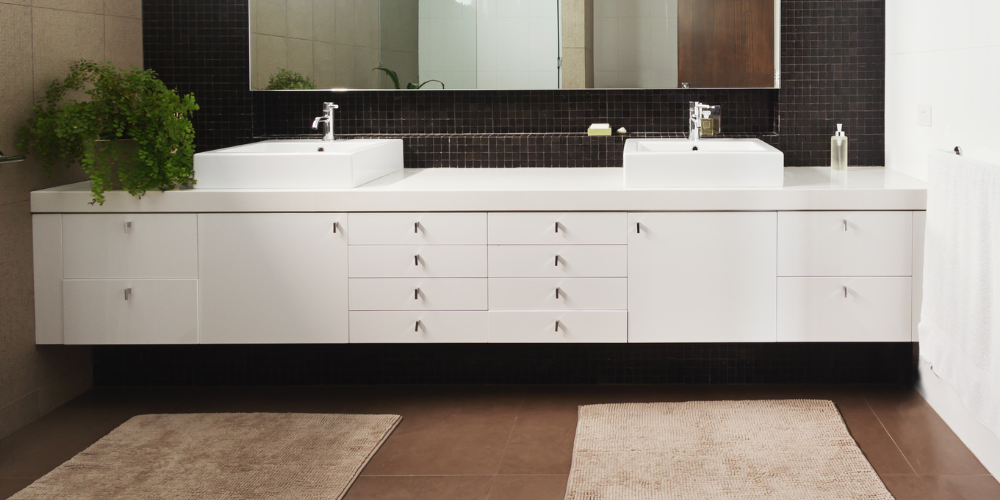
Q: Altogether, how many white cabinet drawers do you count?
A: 12